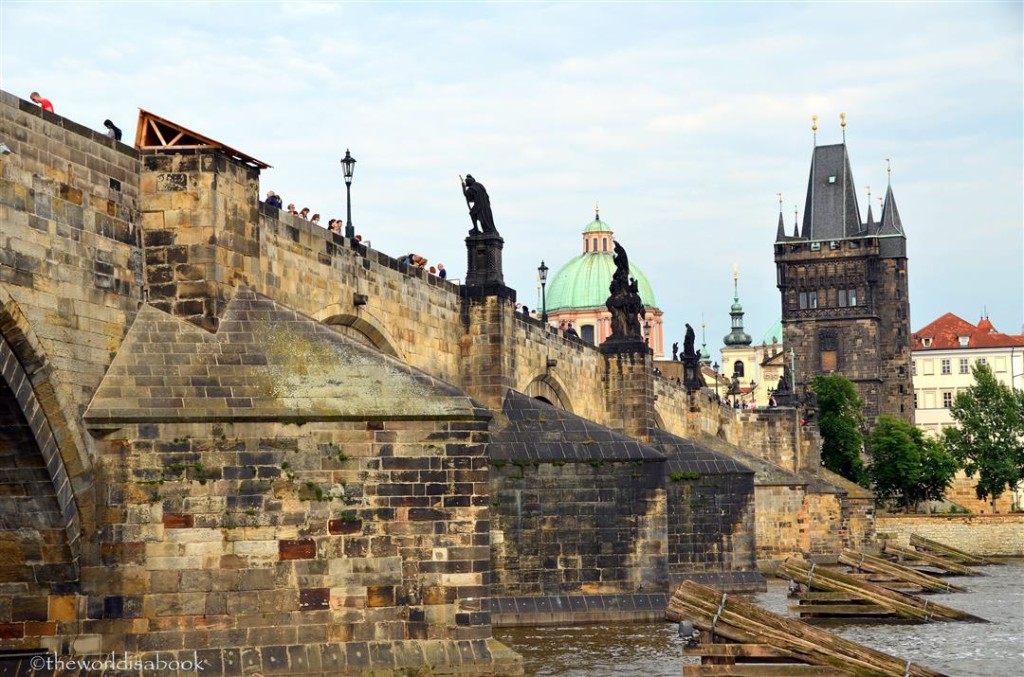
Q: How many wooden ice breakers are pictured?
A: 5